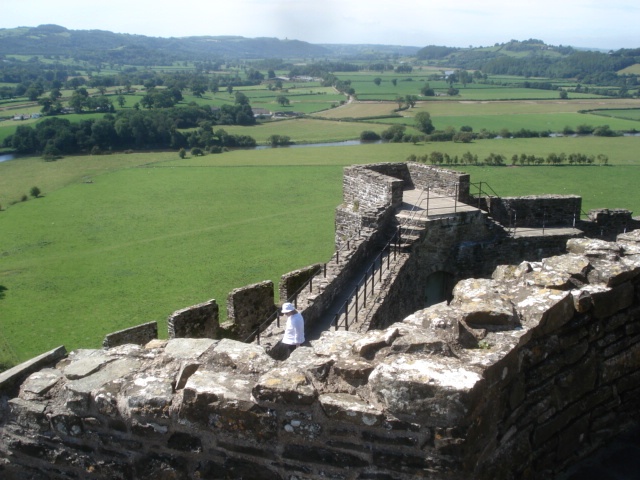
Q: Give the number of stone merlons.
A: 4